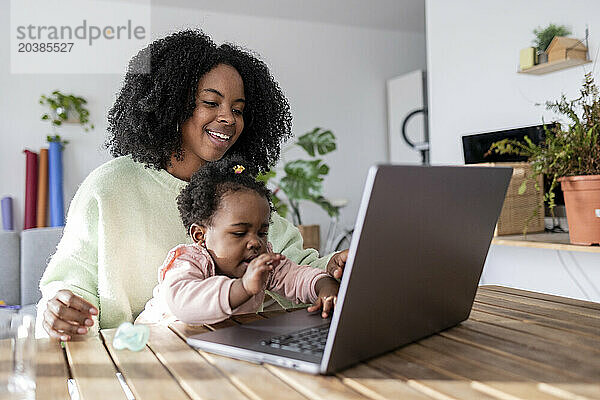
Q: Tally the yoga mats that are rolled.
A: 4